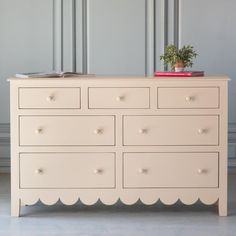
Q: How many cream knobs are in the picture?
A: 11